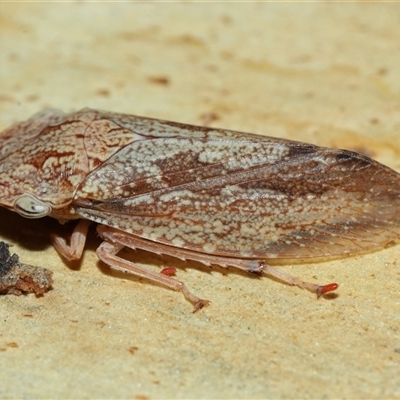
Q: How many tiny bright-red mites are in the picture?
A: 2